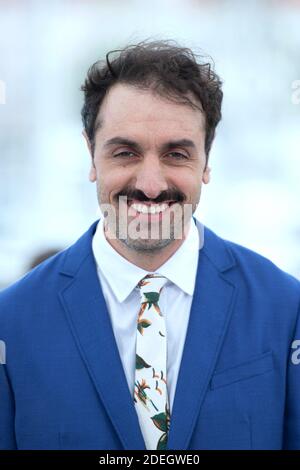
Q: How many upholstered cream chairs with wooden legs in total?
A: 0